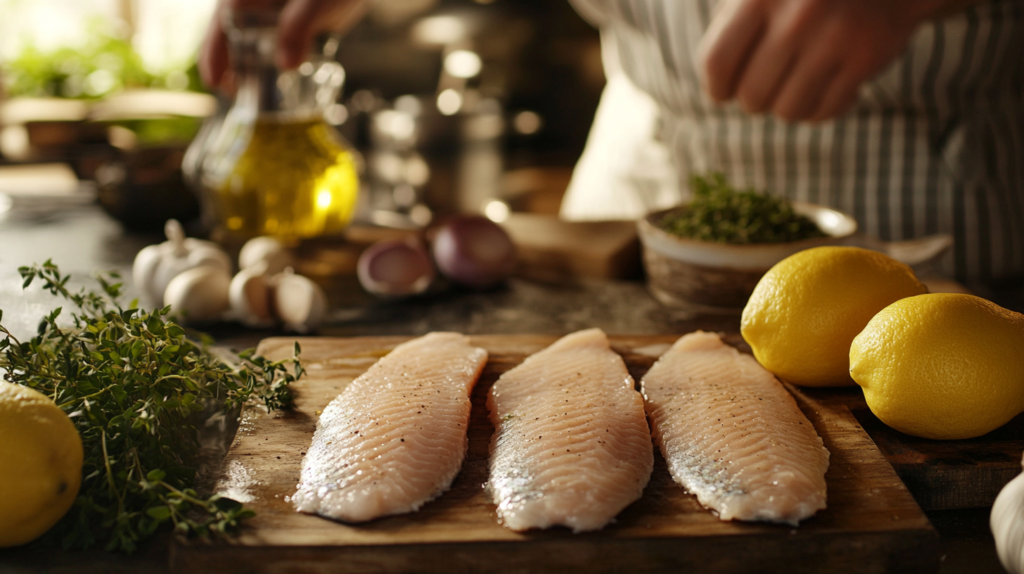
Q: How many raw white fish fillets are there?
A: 3